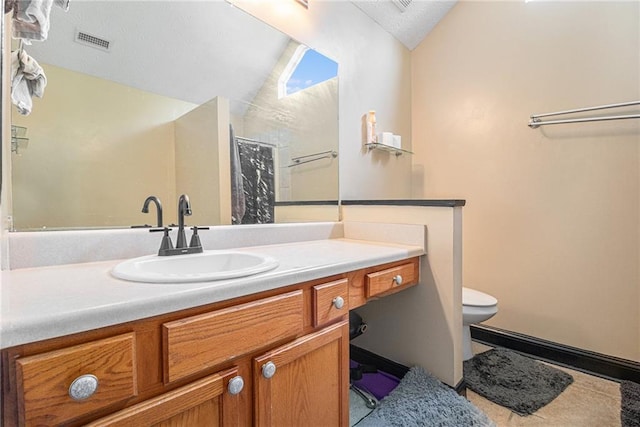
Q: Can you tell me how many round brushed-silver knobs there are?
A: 5